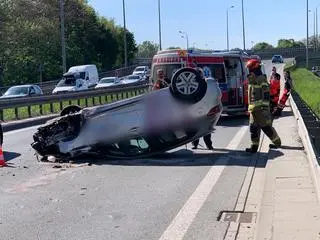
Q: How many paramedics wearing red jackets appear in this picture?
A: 2